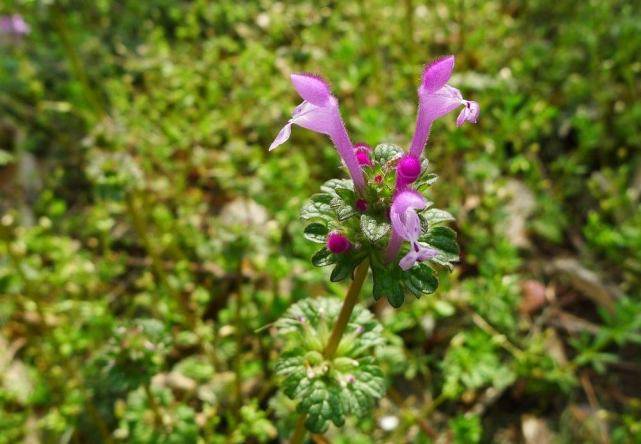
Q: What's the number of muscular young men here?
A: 0